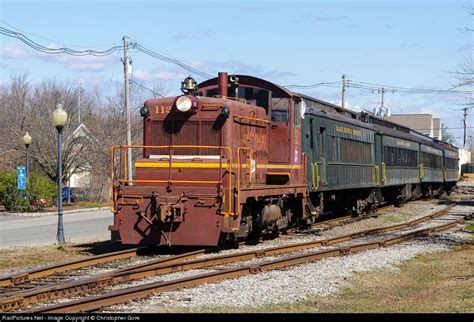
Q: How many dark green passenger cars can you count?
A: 4